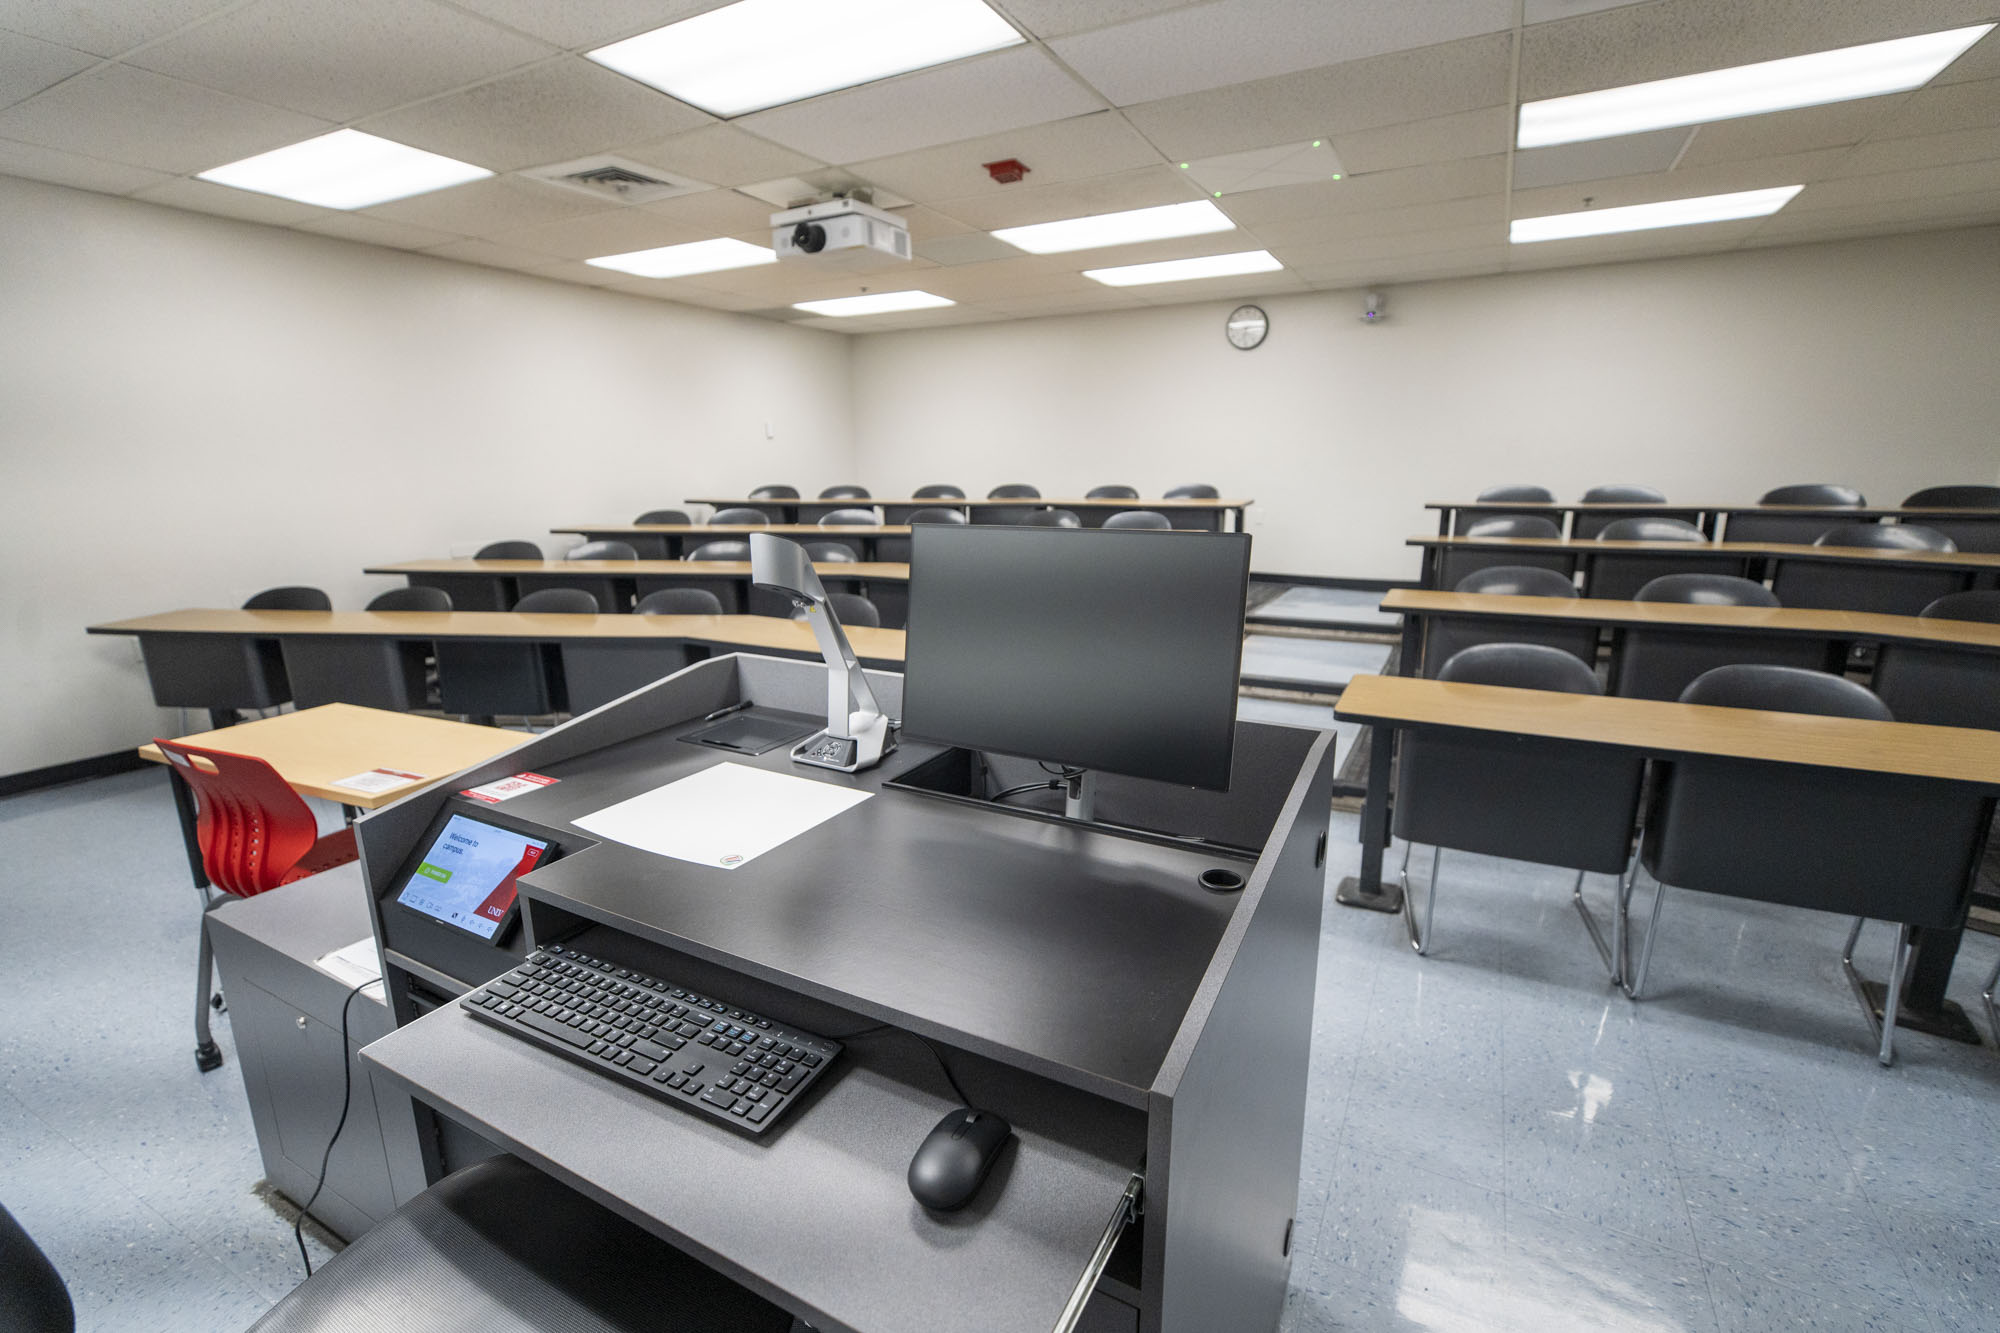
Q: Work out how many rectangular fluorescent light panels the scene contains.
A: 8